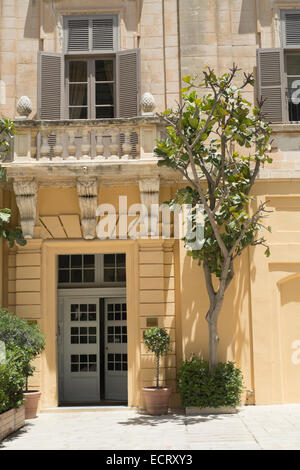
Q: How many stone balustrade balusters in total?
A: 7